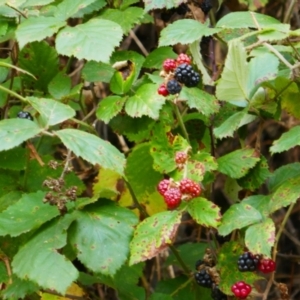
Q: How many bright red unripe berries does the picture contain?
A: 10